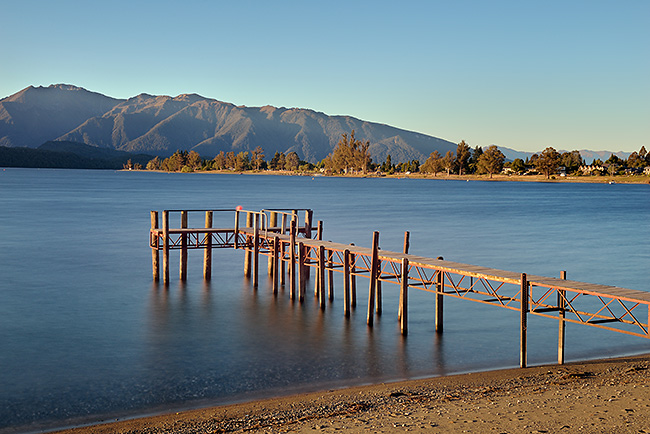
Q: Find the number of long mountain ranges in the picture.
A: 1